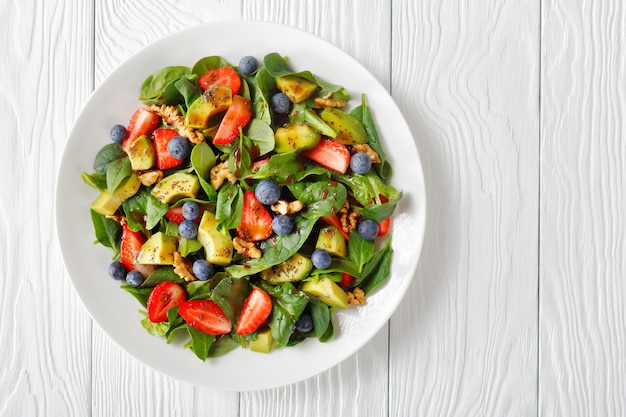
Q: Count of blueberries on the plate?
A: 15